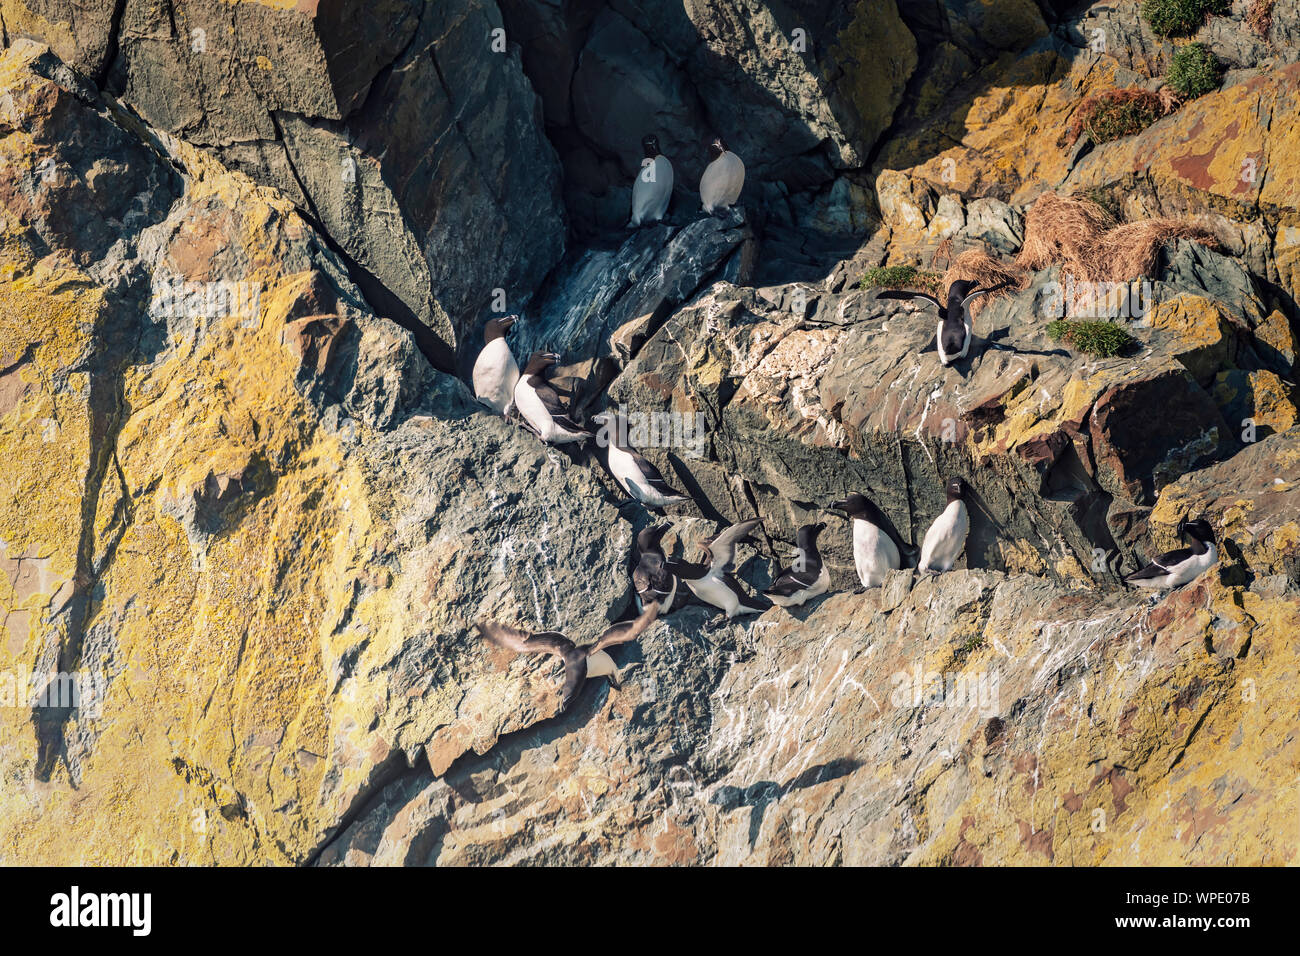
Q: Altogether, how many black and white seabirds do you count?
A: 13